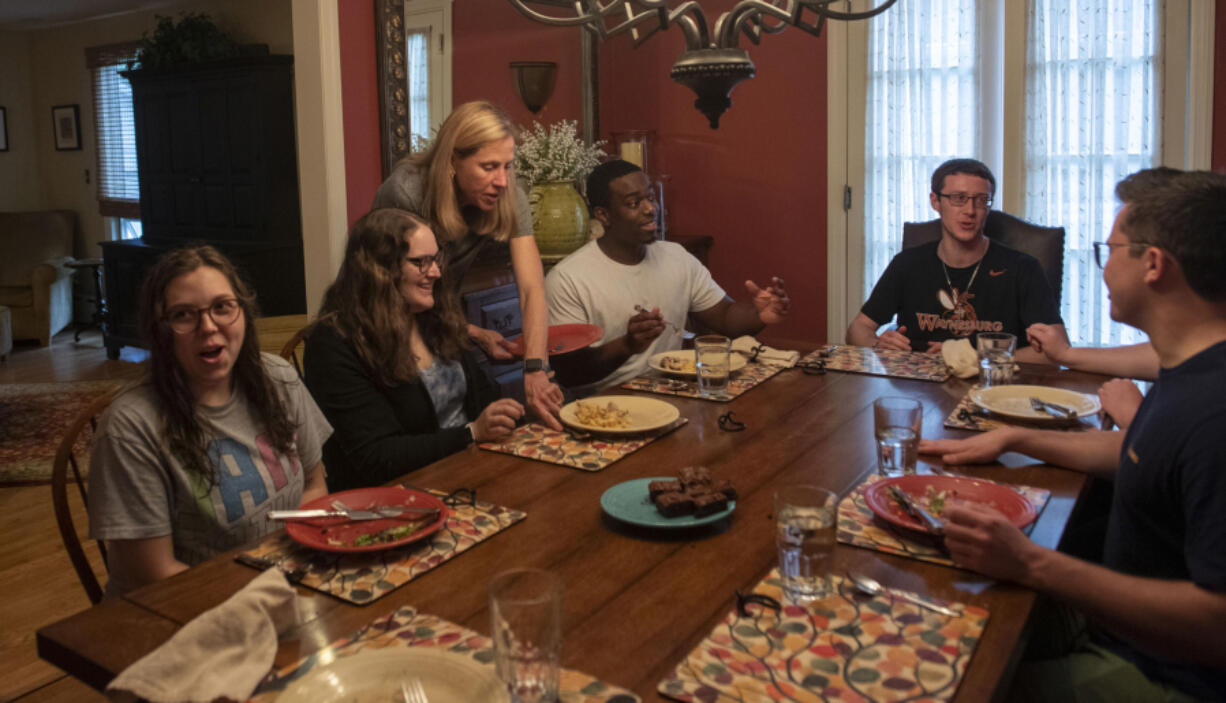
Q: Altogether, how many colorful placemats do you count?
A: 8